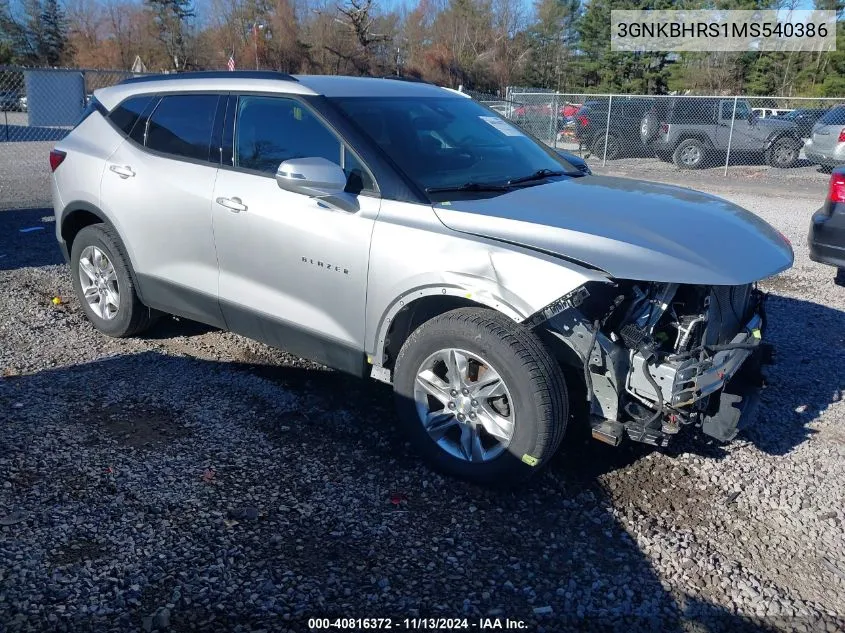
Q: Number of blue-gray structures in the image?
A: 1